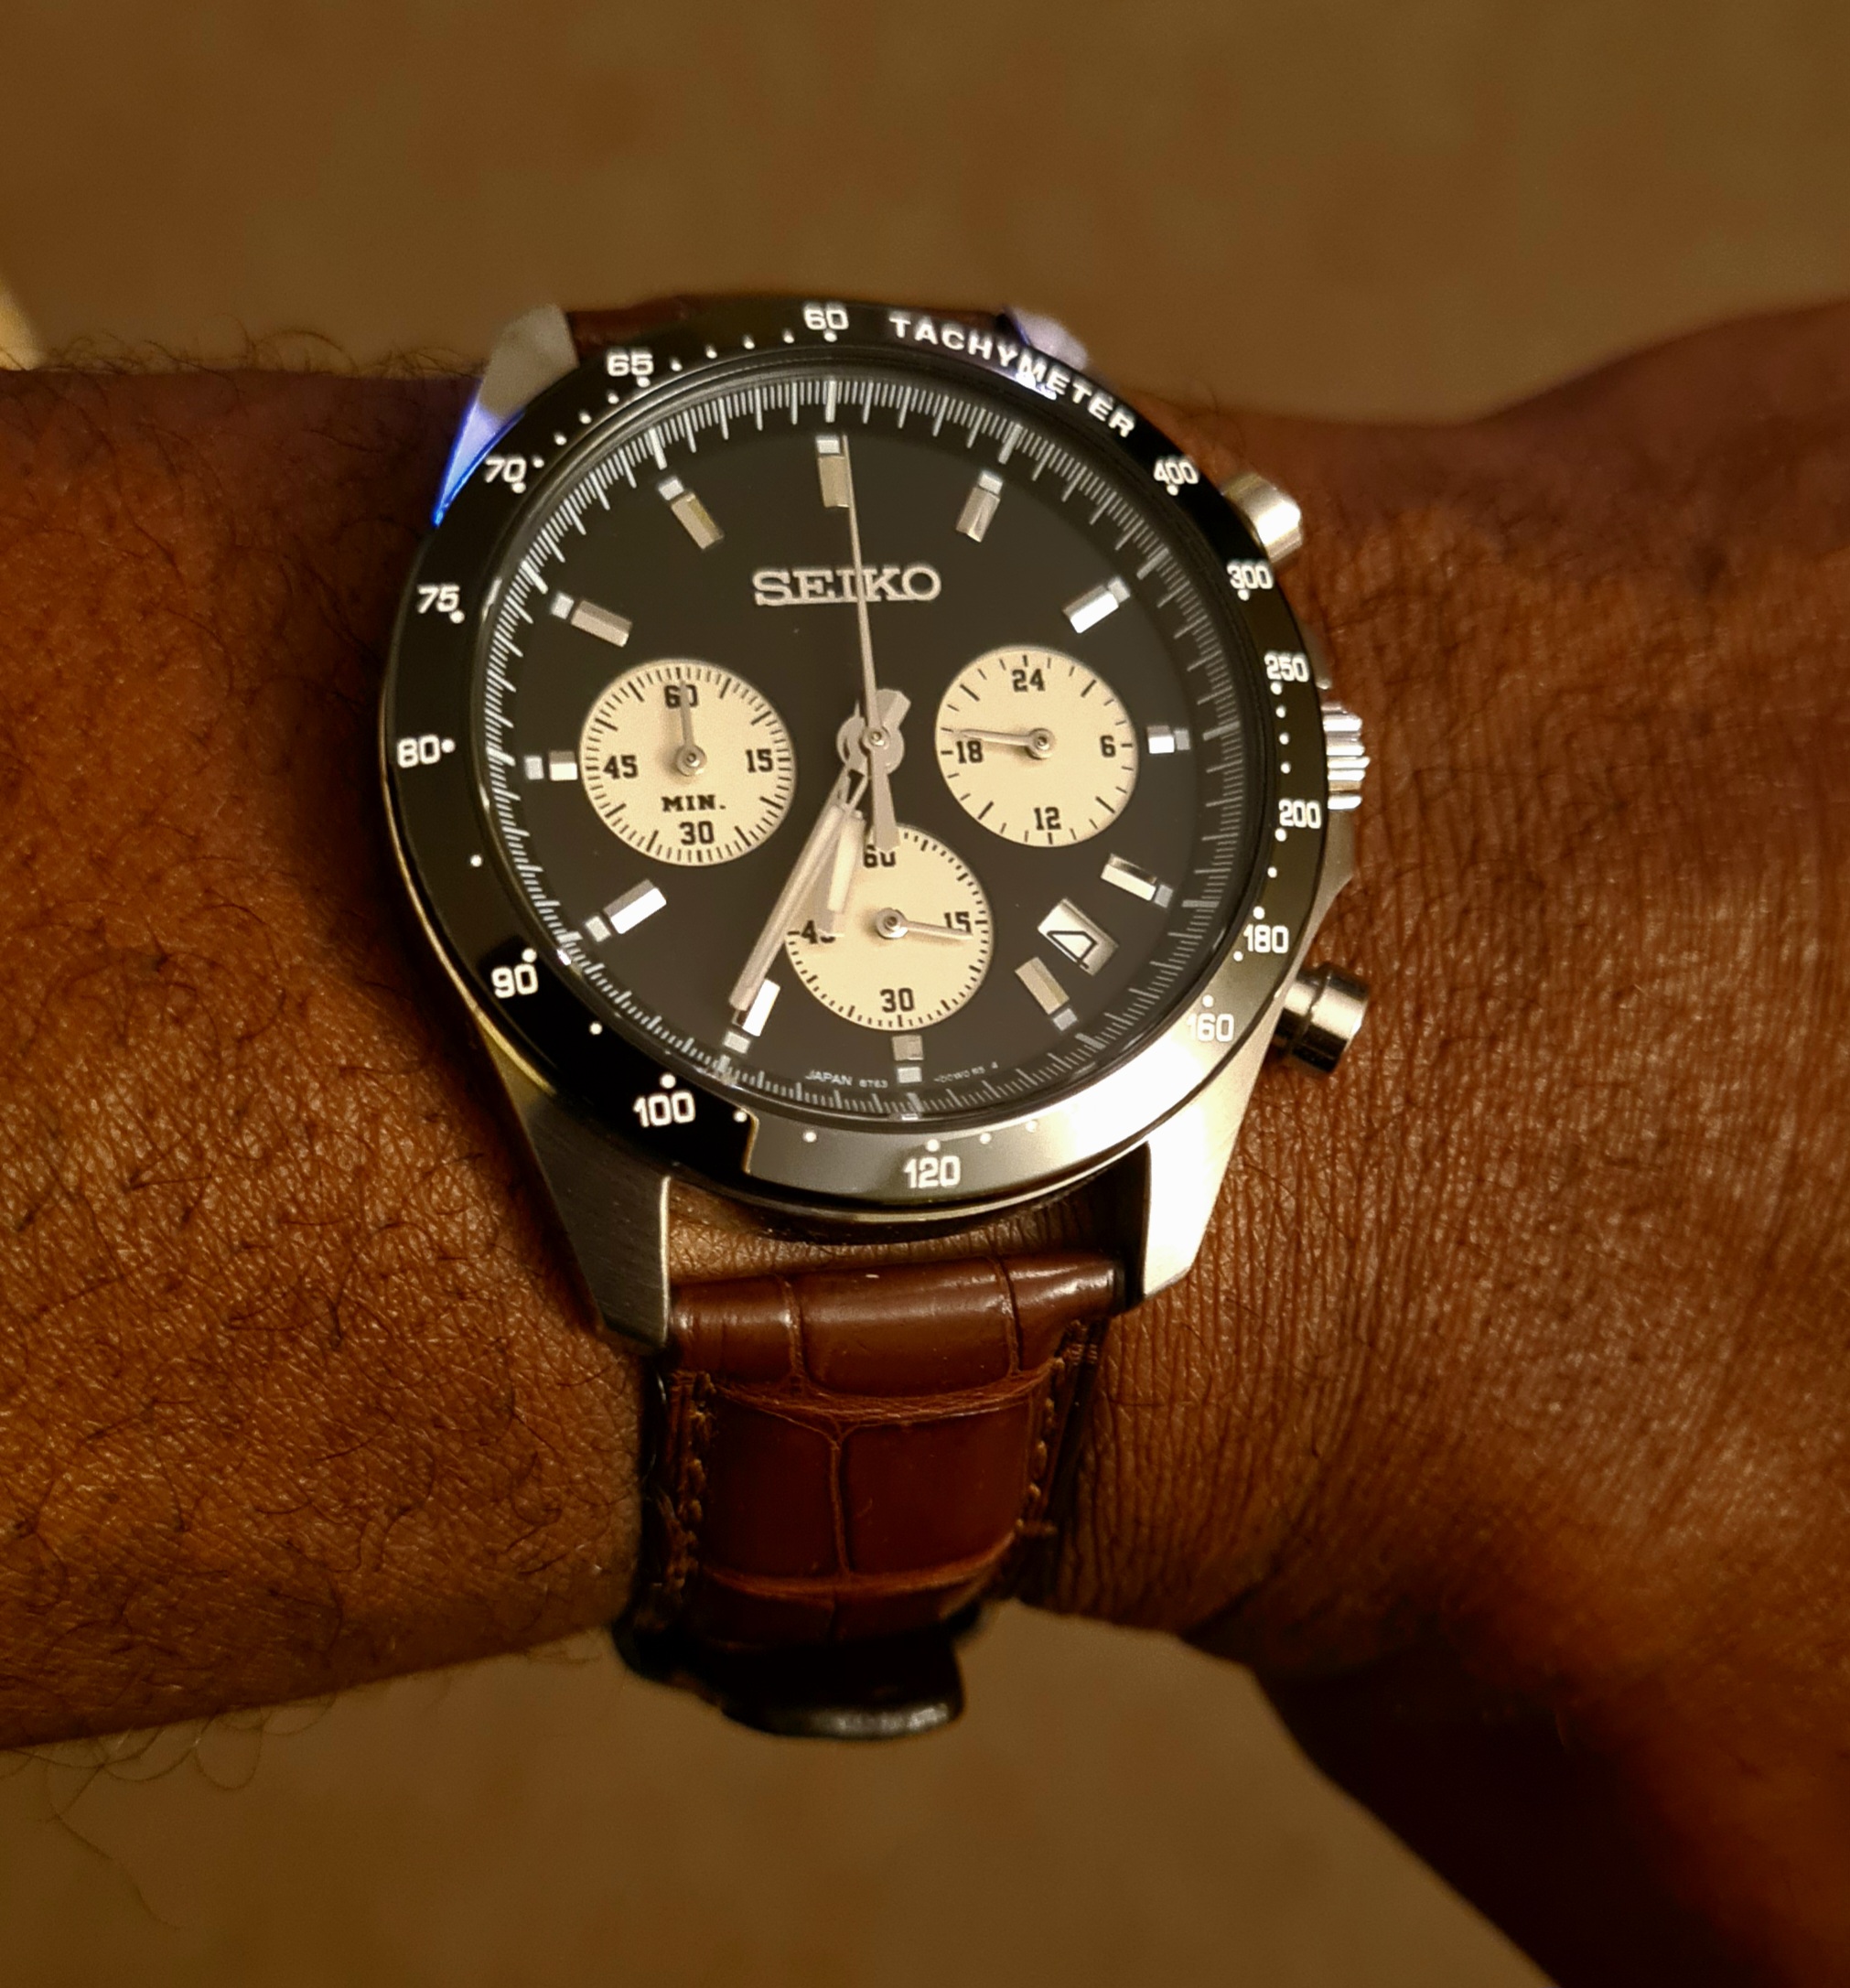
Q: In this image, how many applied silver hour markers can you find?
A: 12